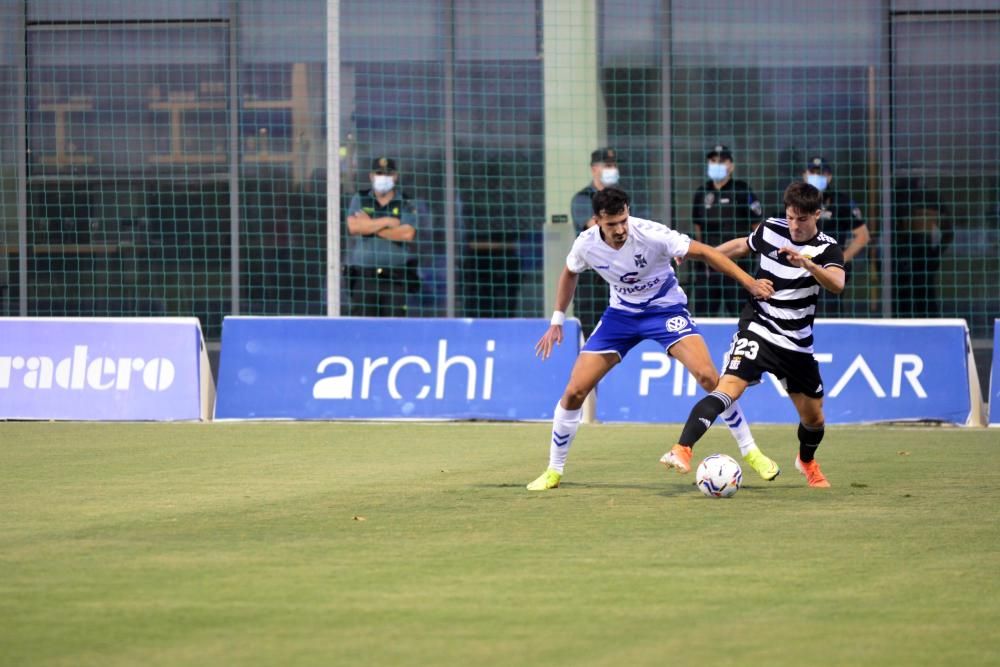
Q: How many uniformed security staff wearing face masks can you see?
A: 4